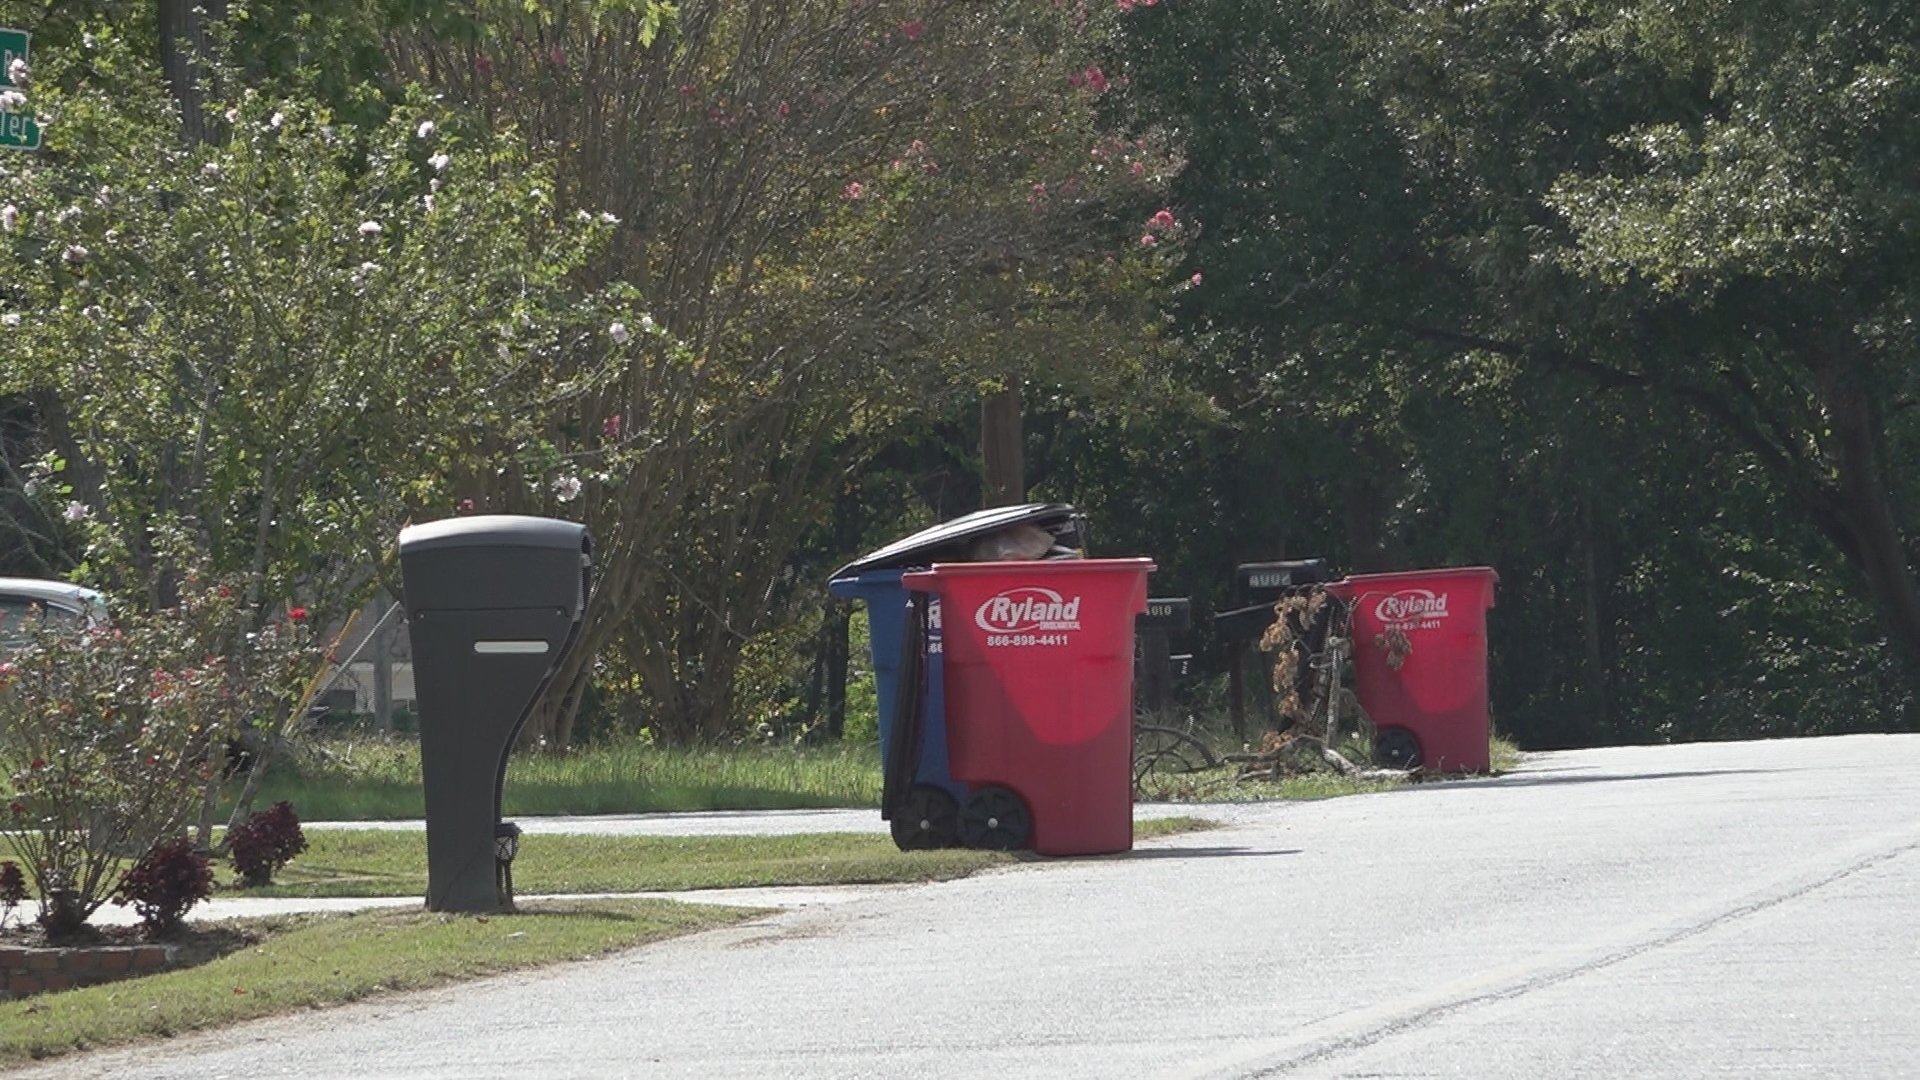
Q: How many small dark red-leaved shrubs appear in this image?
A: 3